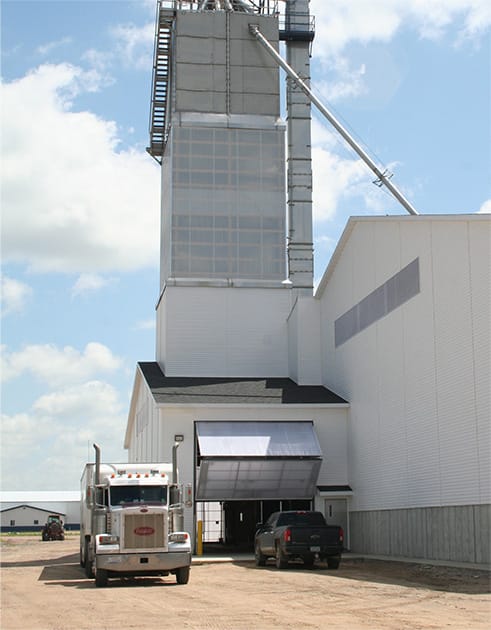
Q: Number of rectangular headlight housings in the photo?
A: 2